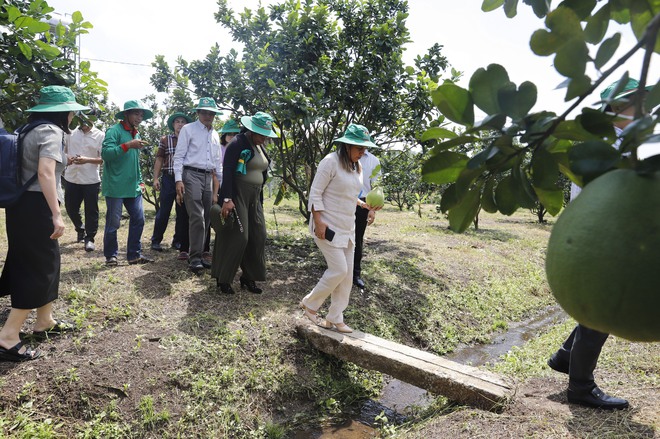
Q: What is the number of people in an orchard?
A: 10